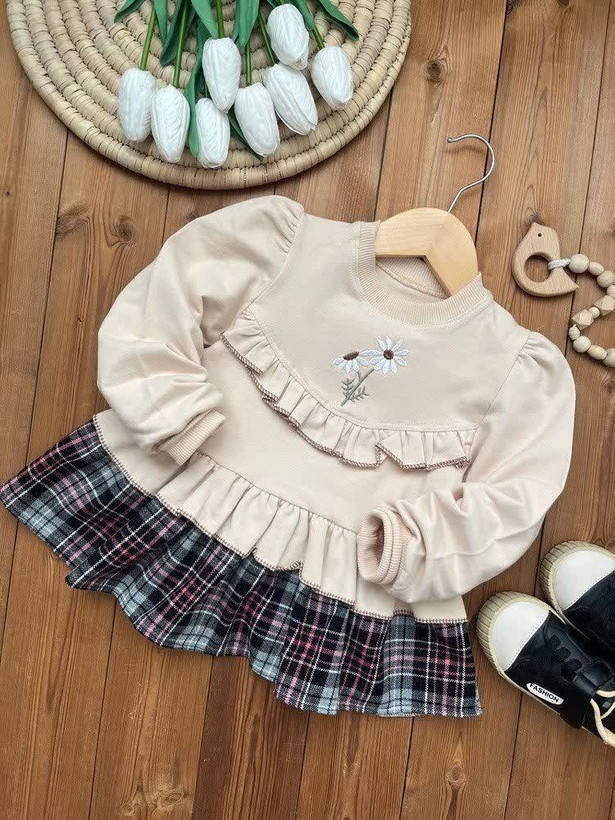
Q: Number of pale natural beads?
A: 11